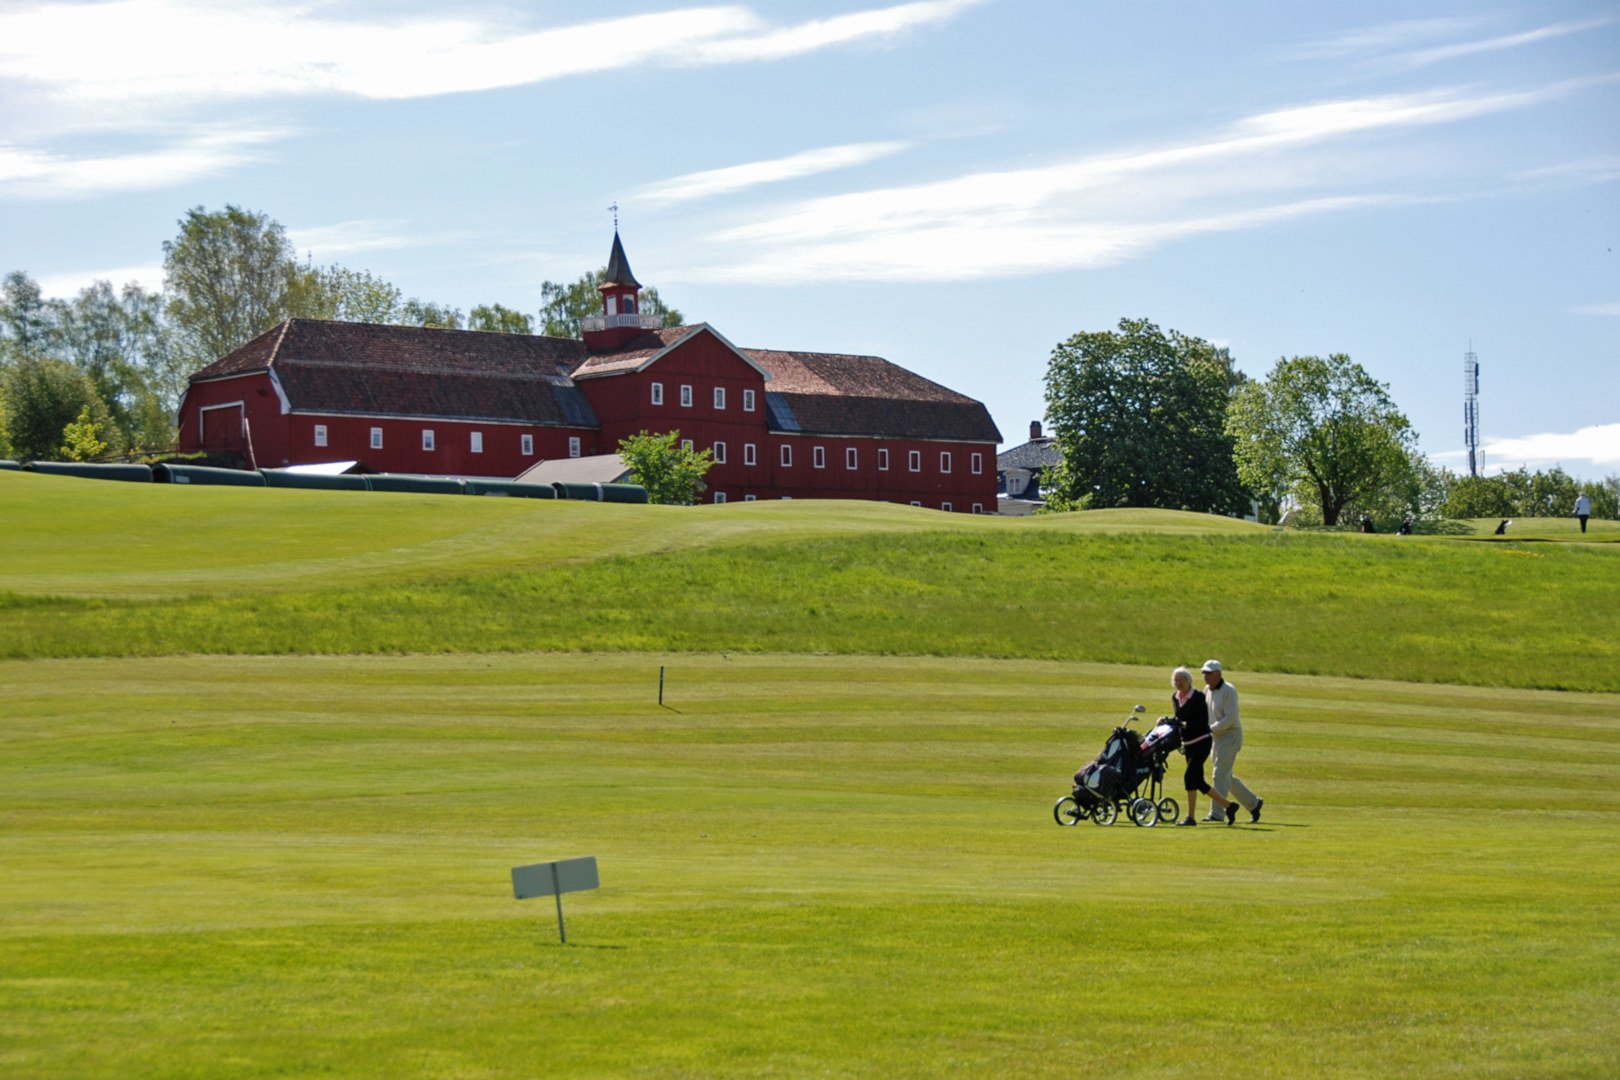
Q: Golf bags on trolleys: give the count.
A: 2